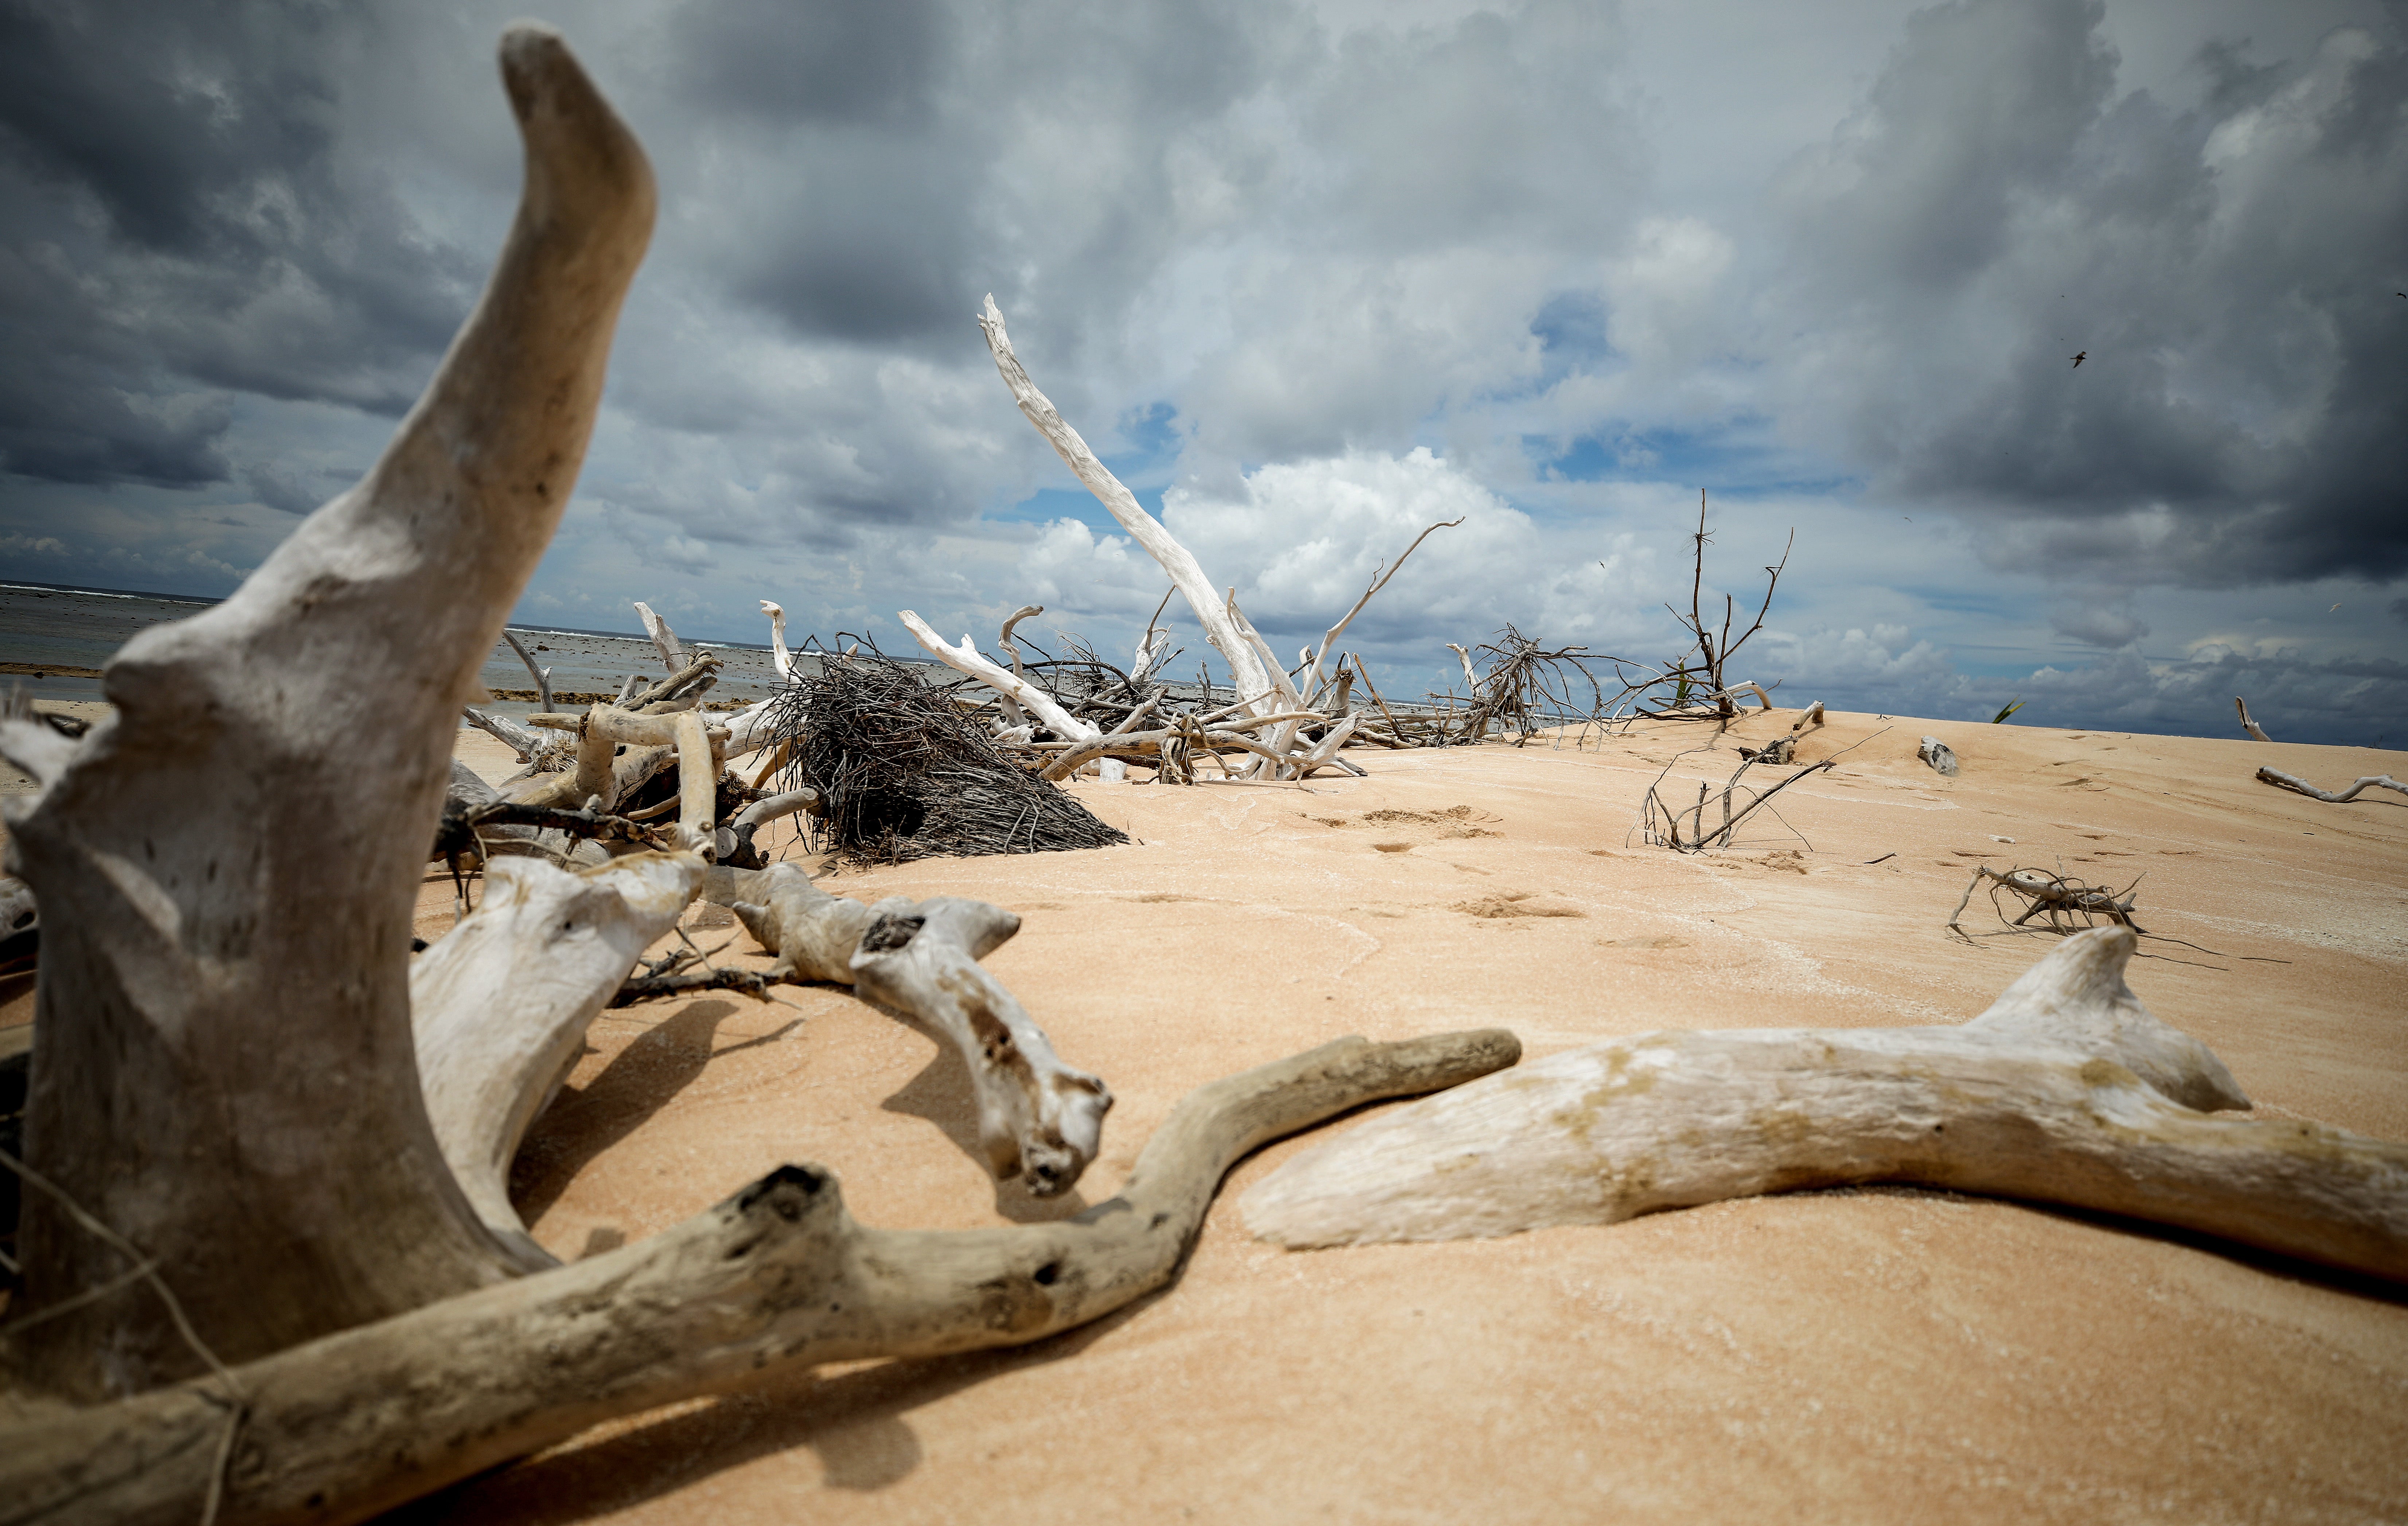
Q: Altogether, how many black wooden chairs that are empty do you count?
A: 0